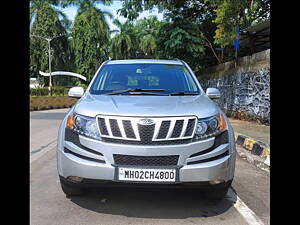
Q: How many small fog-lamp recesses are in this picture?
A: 2